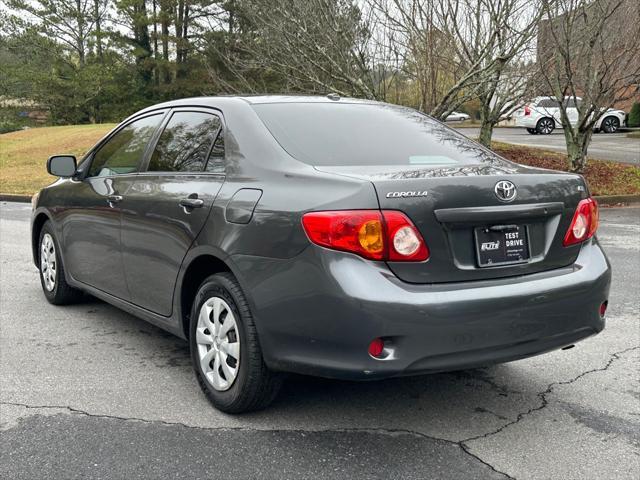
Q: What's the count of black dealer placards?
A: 1